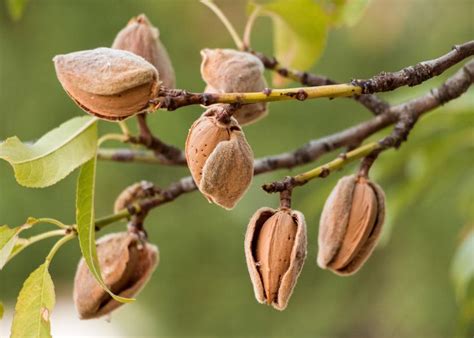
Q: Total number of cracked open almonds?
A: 5